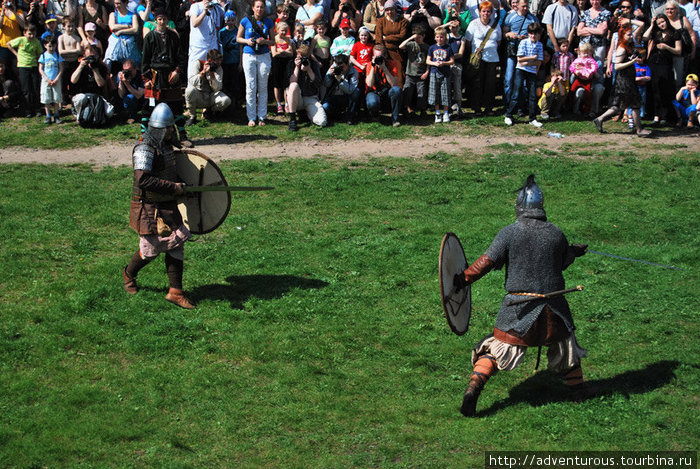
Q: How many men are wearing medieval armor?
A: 2